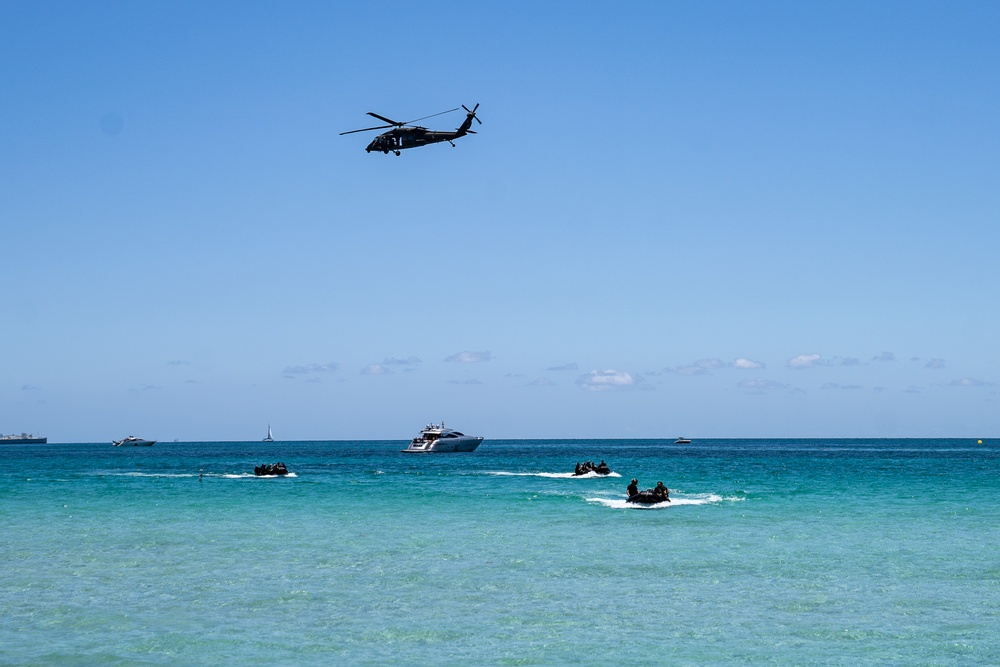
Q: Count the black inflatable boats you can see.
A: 3